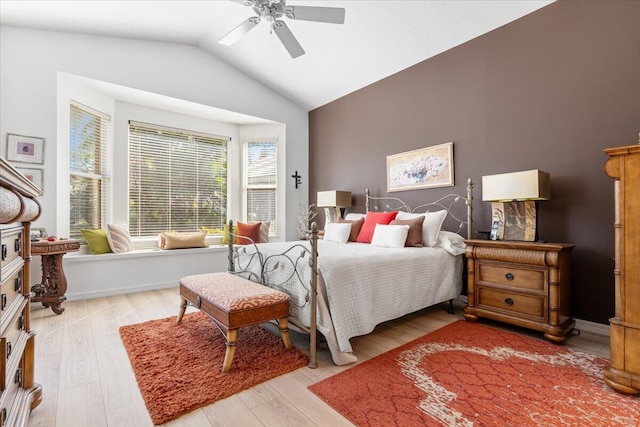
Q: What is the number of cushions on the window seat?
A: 6